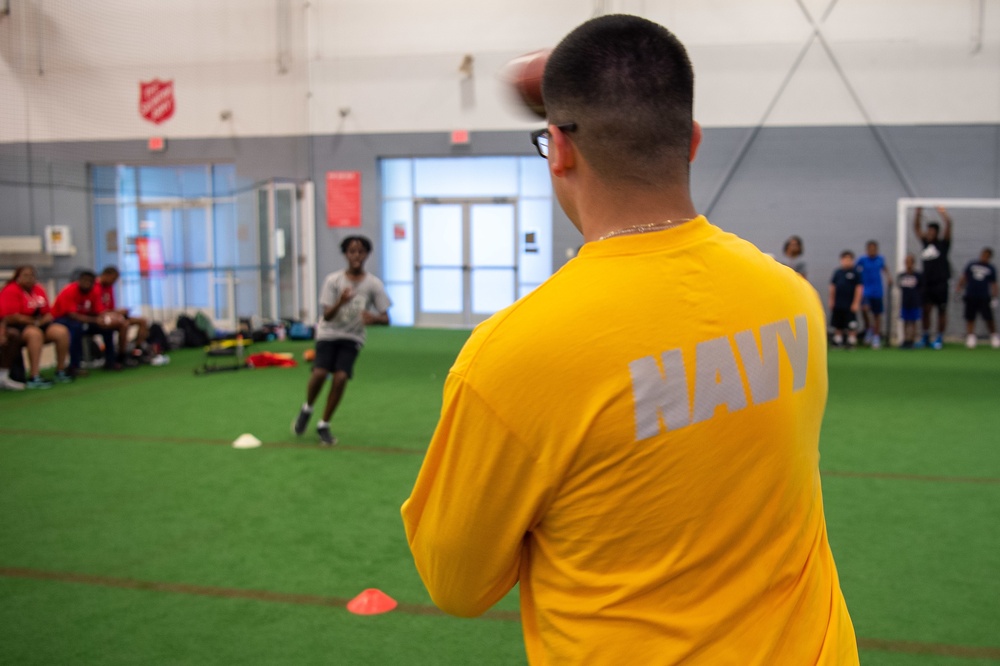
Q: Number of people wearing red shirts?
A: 3